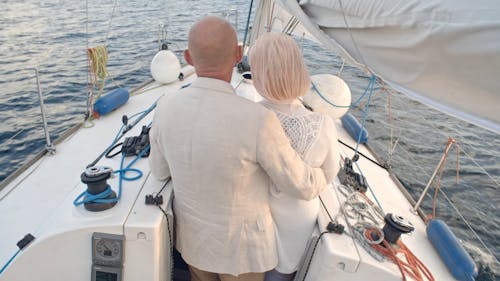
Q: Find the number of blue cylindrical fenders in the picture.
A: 3